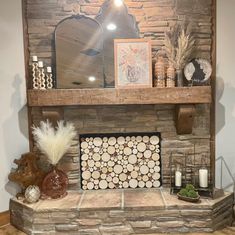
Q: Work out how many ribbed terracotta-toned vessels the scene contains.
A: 2